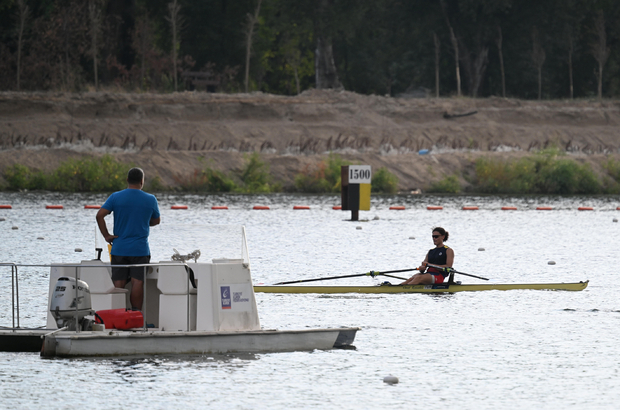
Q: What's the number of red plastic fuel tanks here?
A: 1